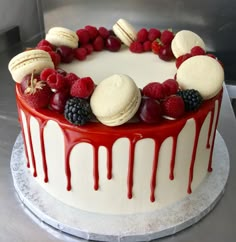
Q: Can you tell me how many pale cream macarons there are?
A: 6